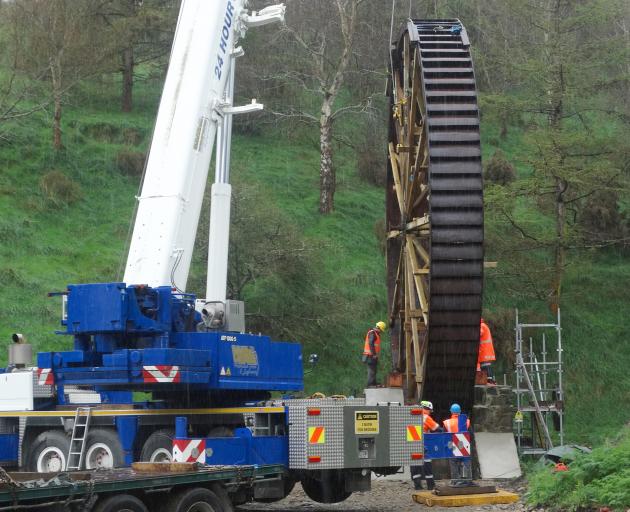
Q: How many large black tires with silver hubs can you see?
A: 3